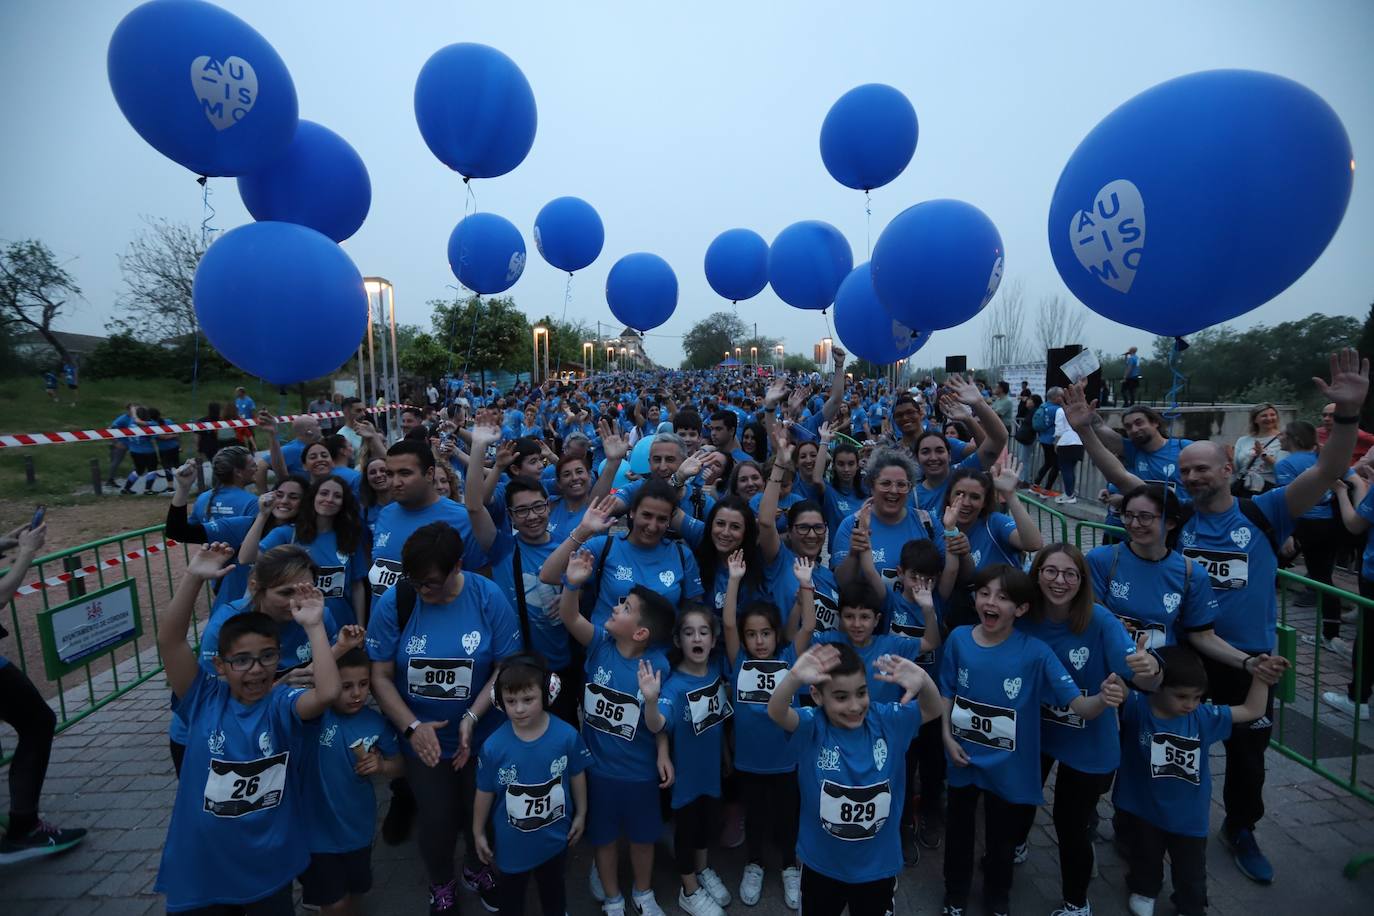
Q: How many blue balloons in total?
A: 13